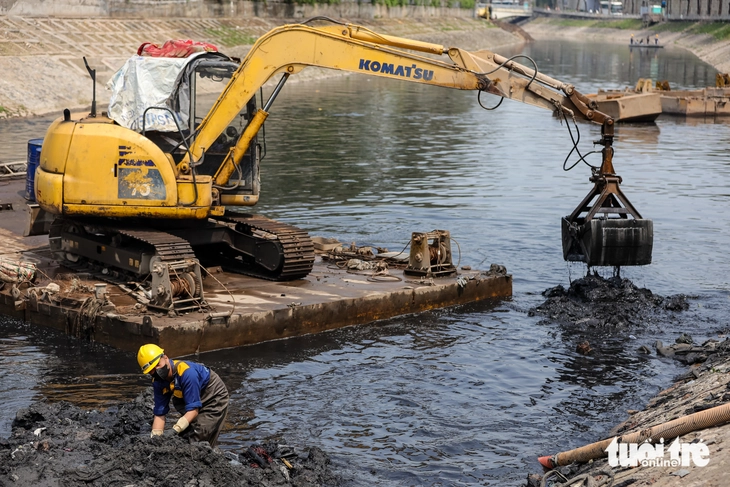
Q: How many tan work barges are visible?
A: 2